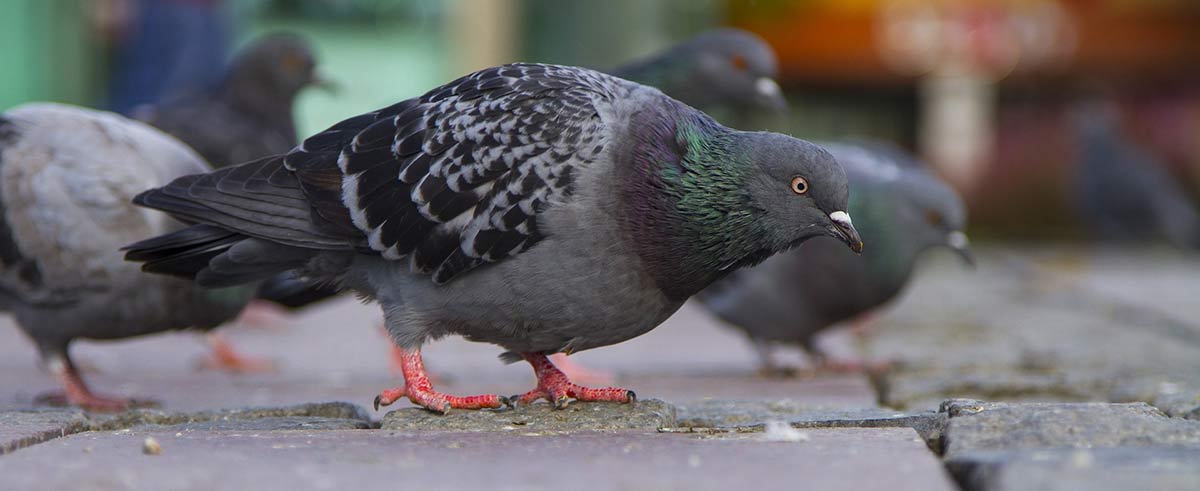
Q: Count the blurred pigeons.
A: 5